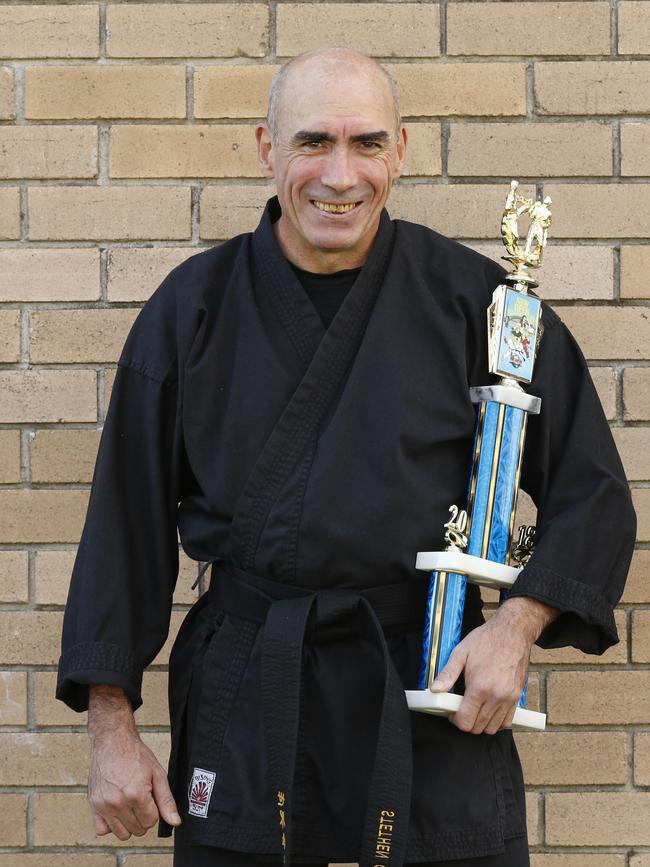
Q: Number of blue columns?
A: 3